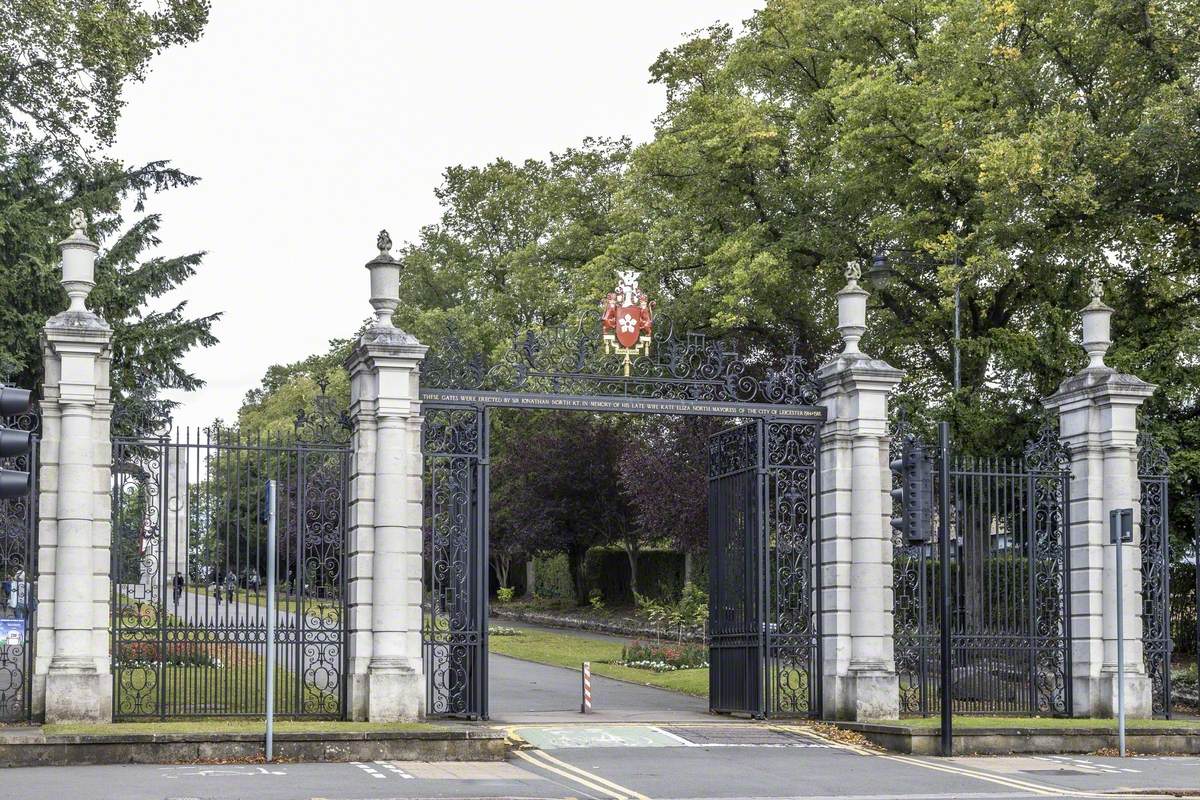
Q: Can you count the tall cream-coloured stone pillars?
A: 4